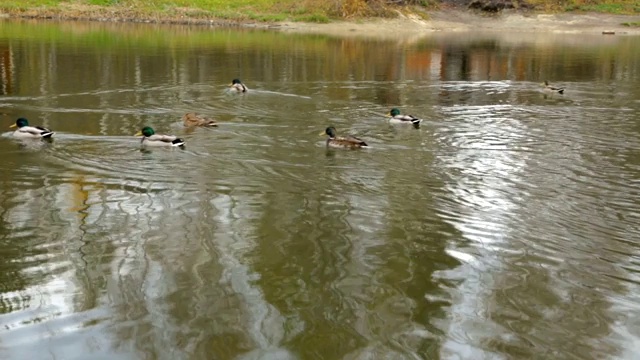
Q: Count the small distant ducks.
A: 2